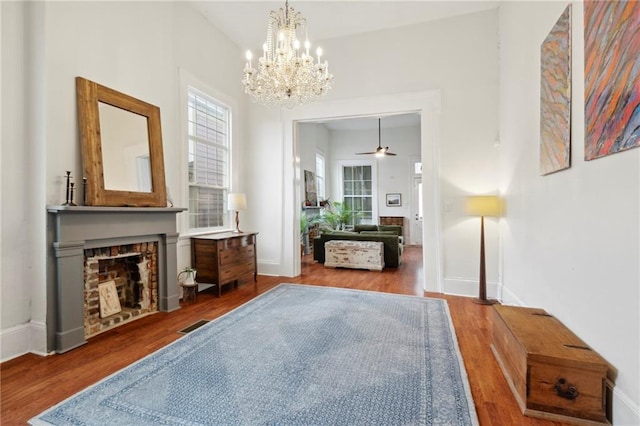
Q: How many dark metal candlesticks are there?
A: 3